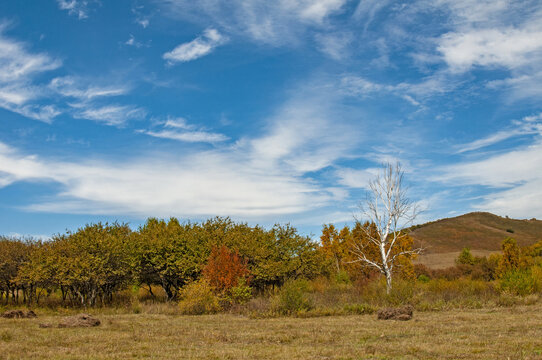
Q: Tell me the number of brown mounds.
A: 3